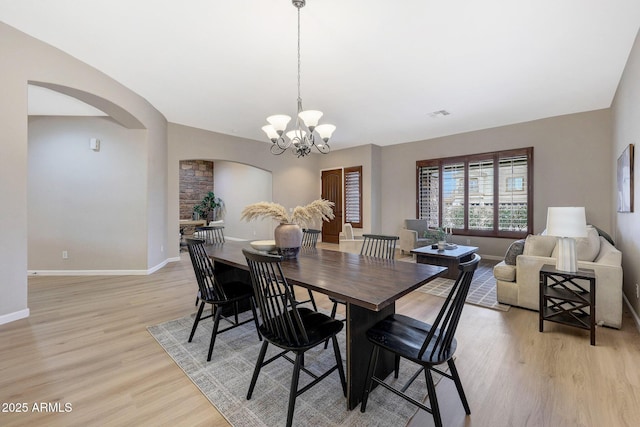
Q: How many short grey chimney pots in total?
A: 0